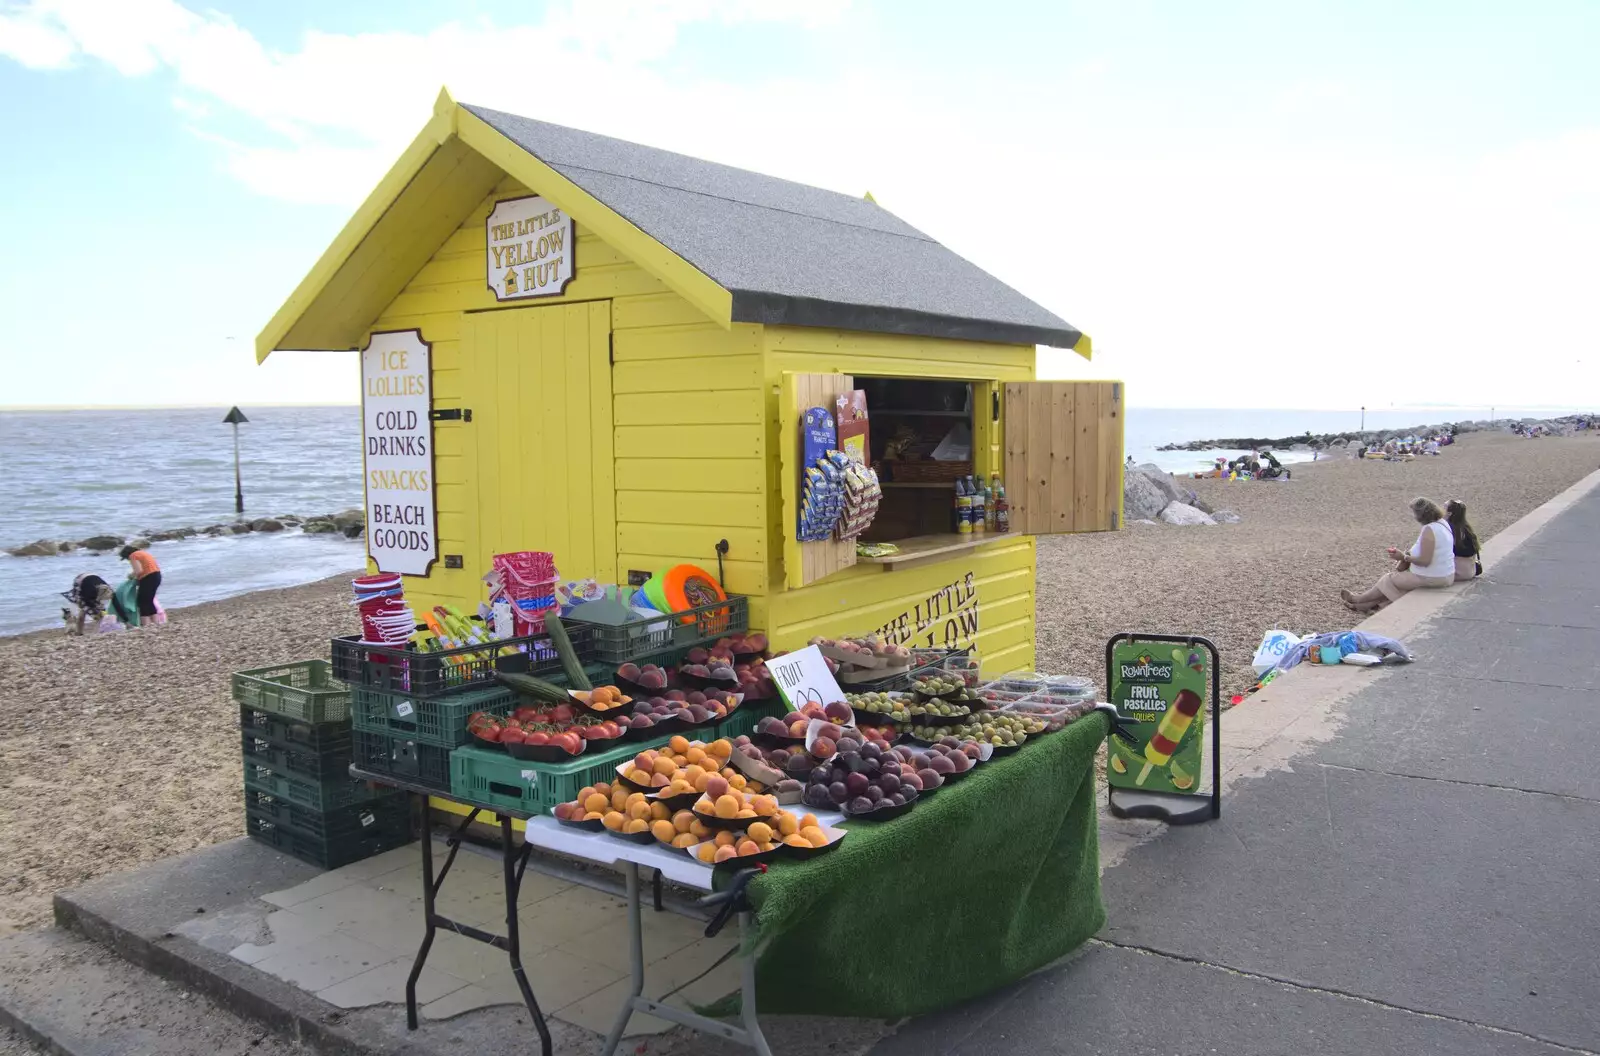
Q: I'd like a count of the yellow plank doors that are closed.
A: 1